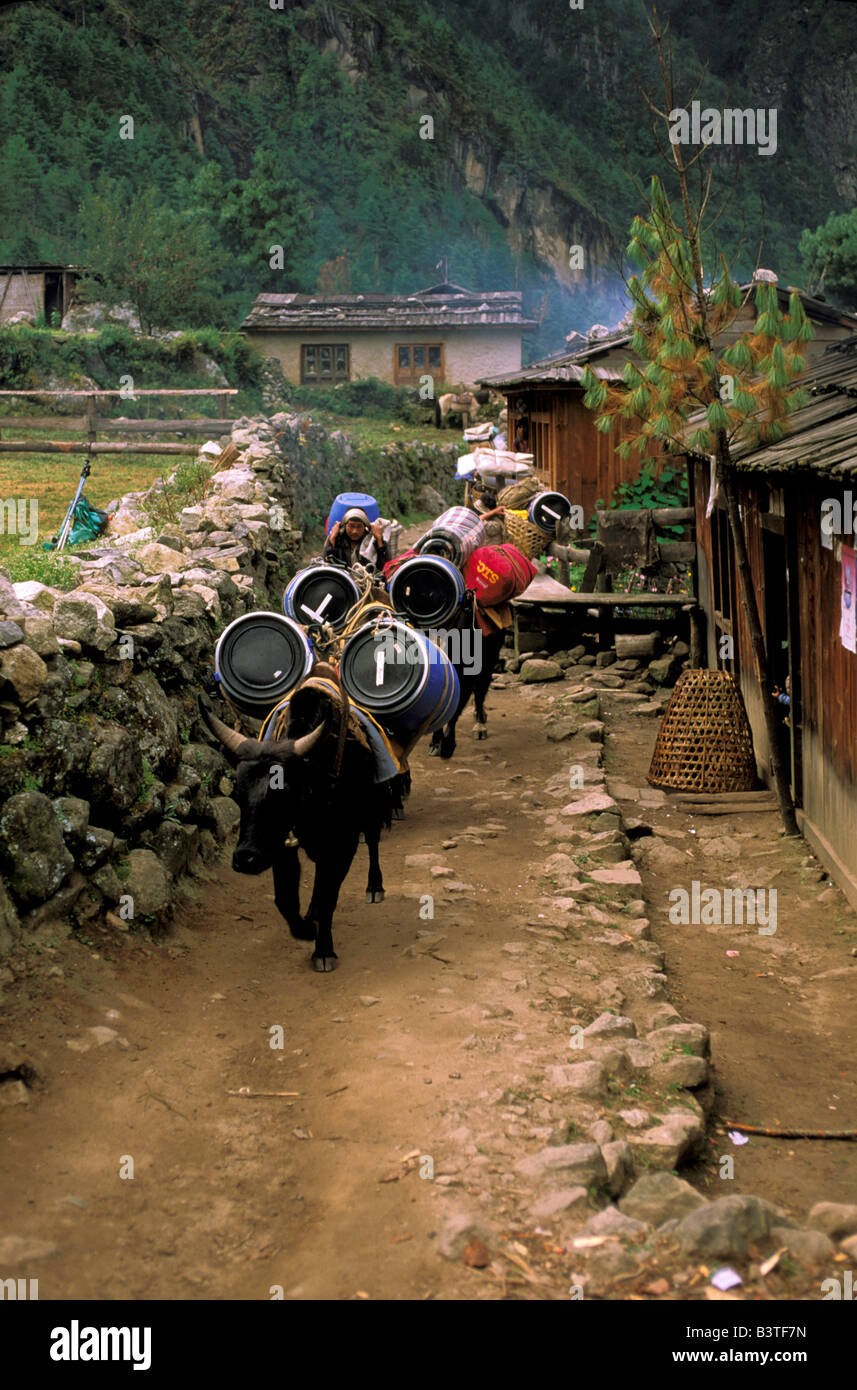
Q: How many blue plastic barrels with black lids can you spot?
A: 5